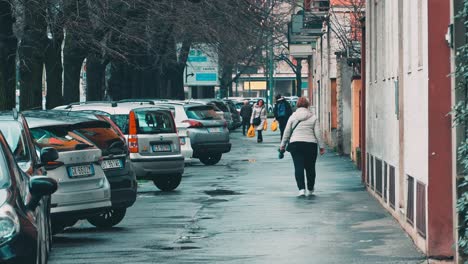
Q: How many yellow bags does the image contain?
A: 3